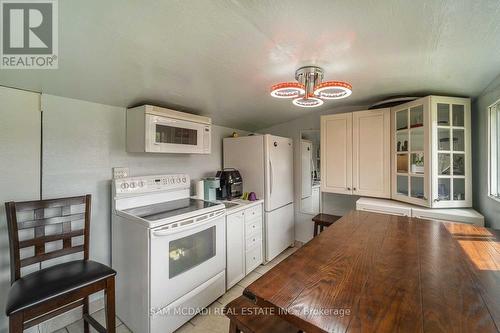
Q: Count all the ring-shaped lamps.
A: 3